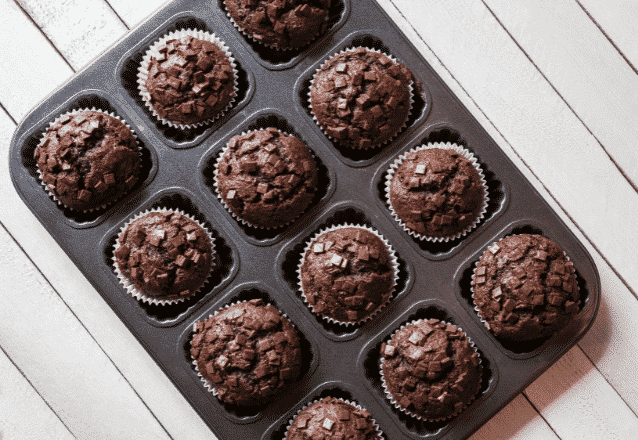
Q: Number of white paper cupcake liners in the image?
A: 12